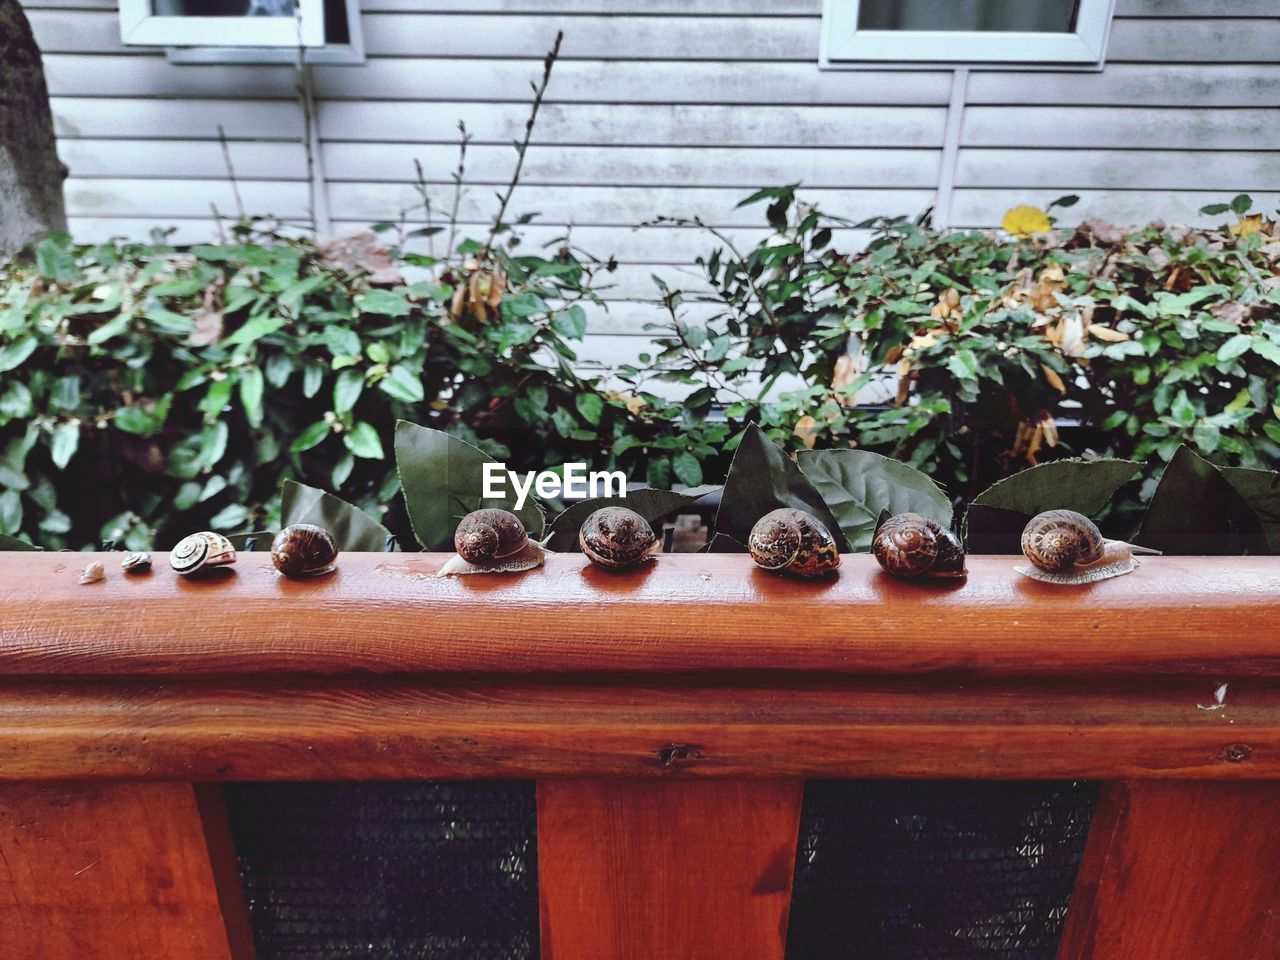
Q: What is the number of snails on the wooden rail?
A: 9